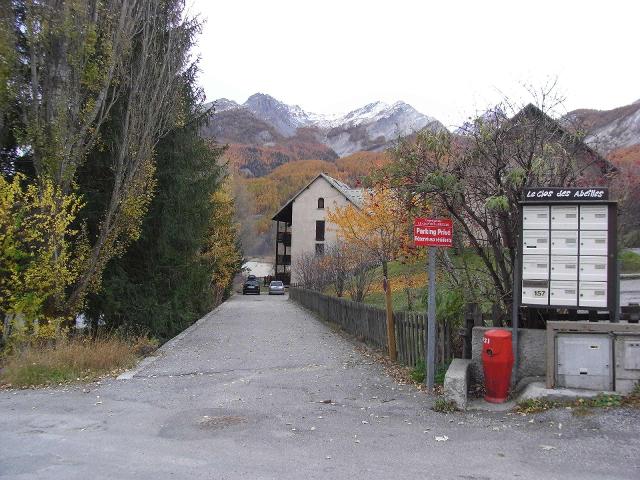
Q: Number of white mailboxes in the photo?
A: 12